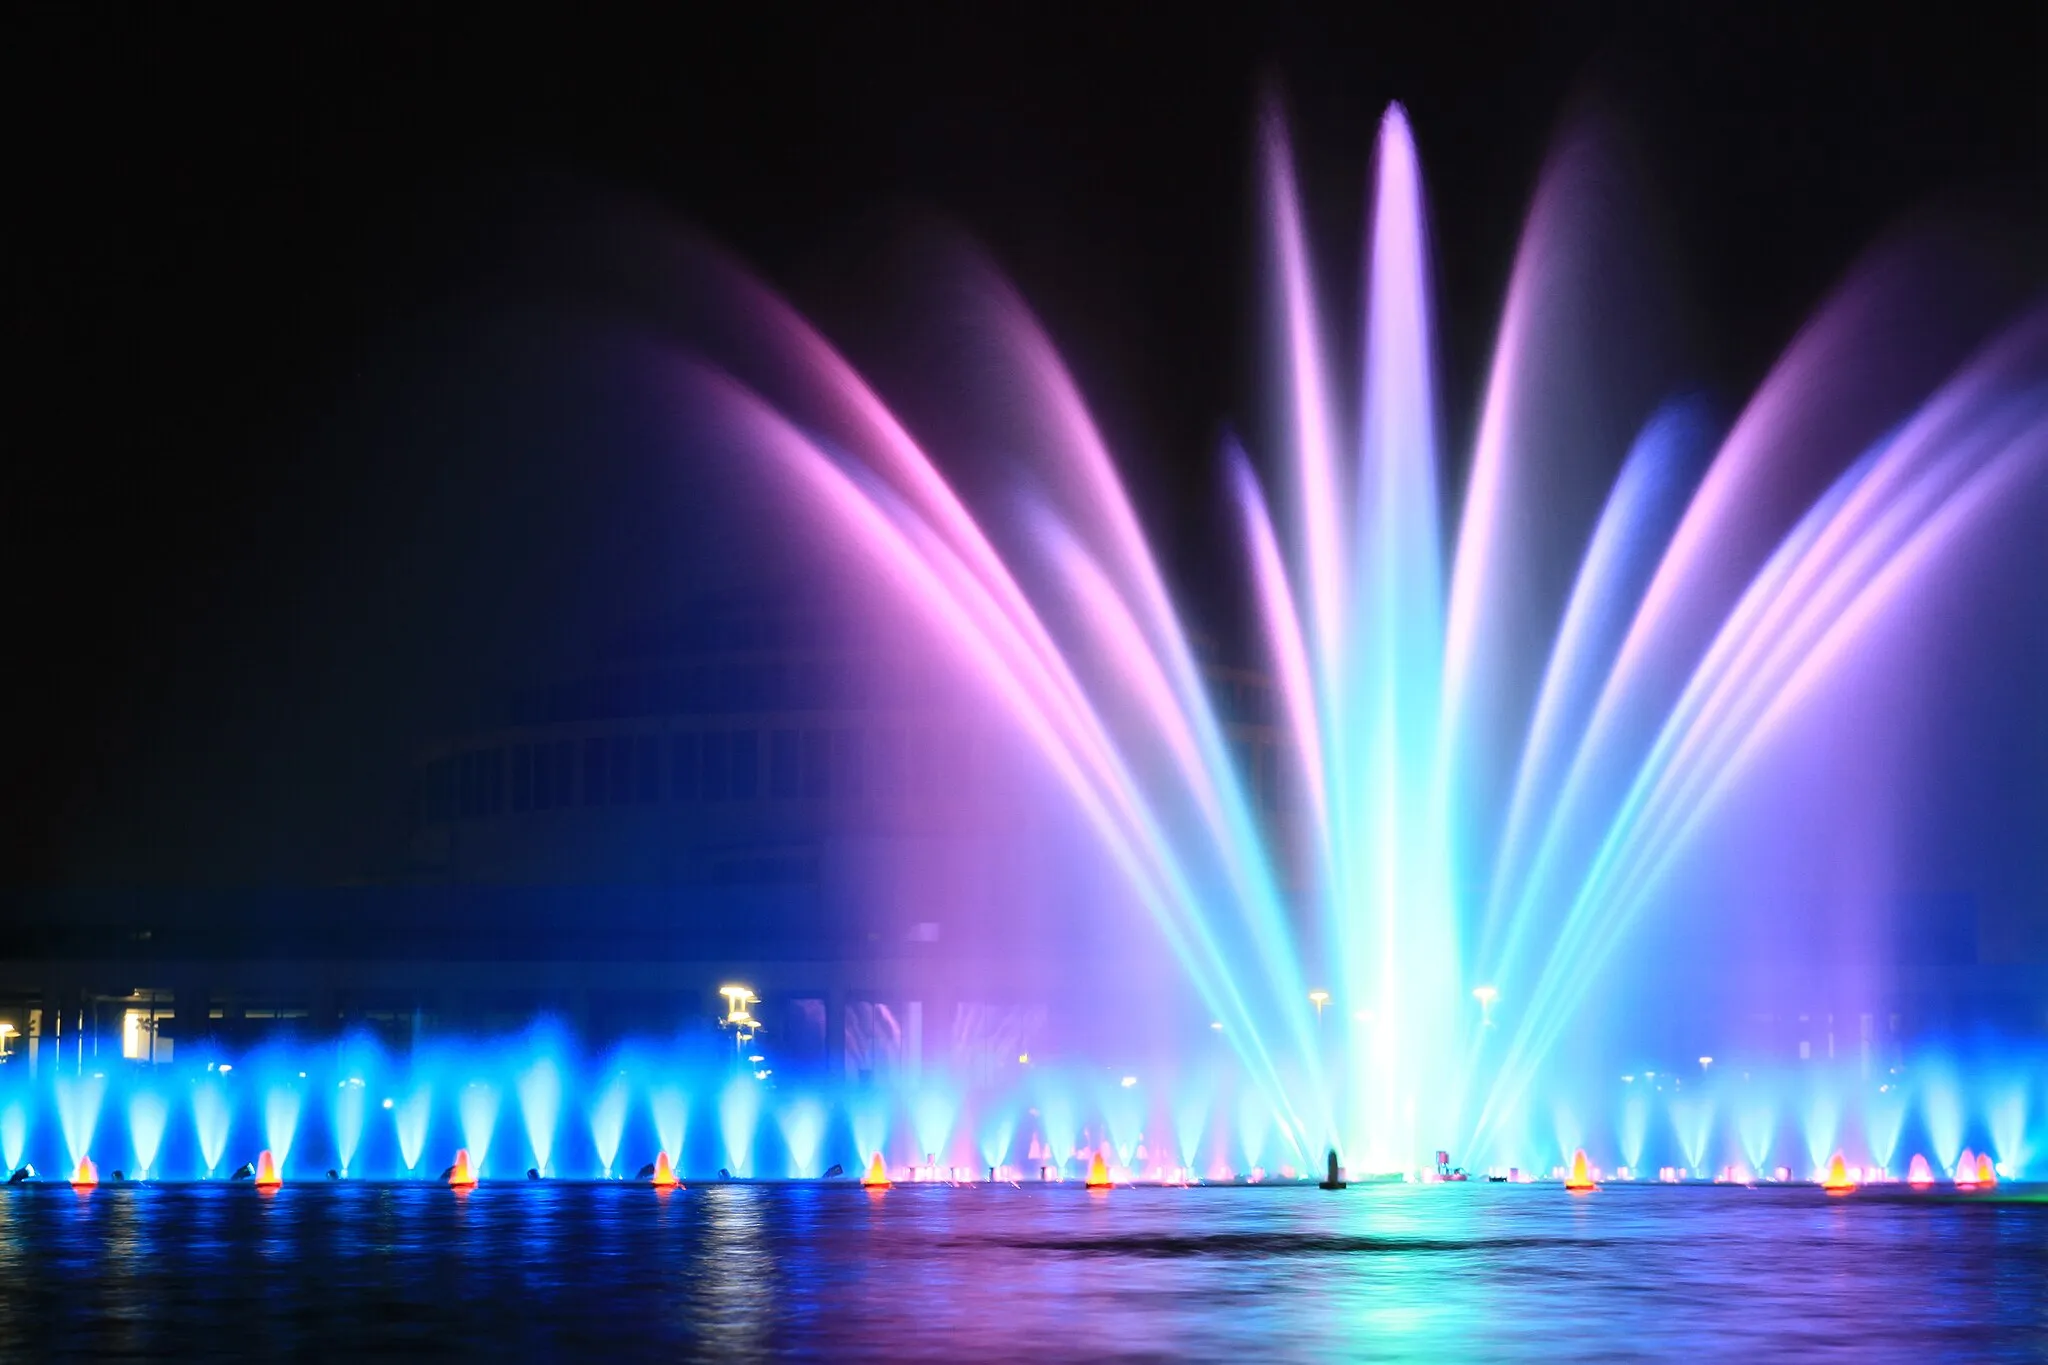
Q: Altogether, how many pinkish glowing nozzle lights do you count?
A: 11